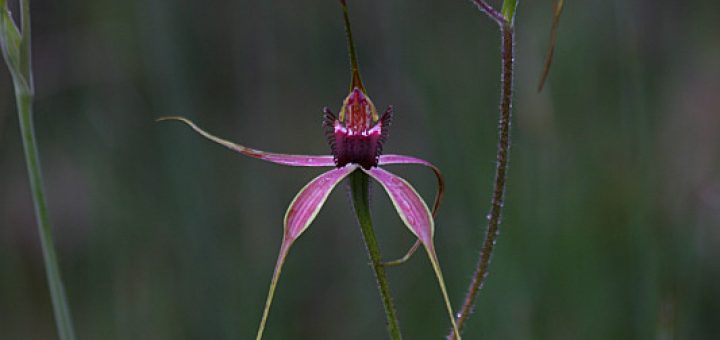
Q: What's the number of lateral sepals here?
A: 2